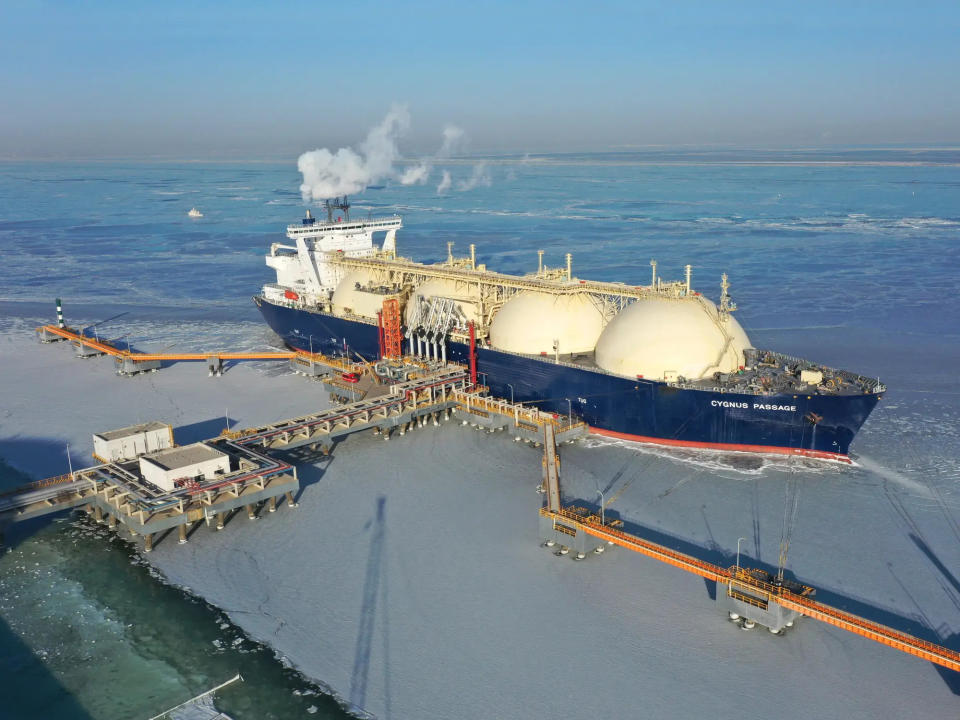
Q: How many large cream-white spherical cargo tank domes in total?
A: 4